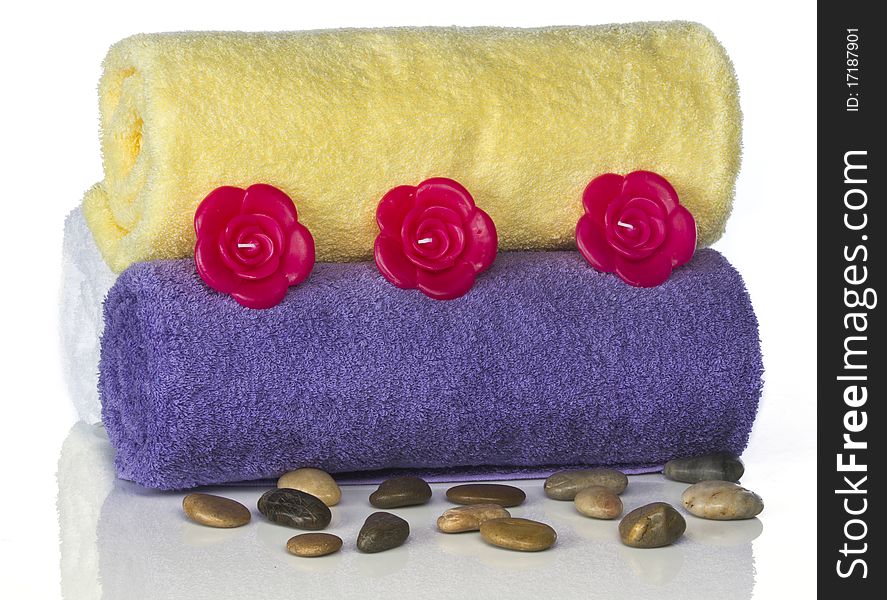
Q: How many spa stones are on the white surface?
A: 14